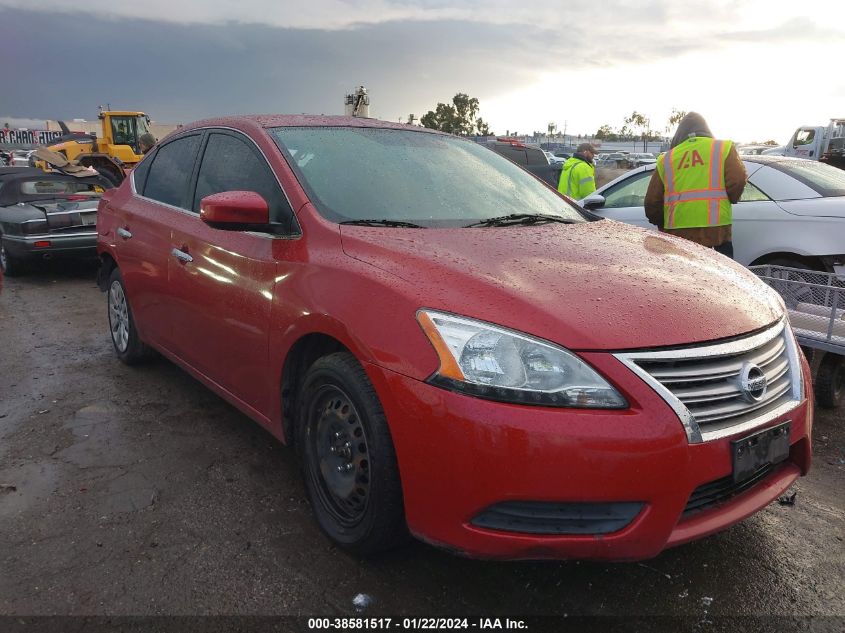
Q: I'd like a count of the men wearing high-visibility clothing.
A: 2